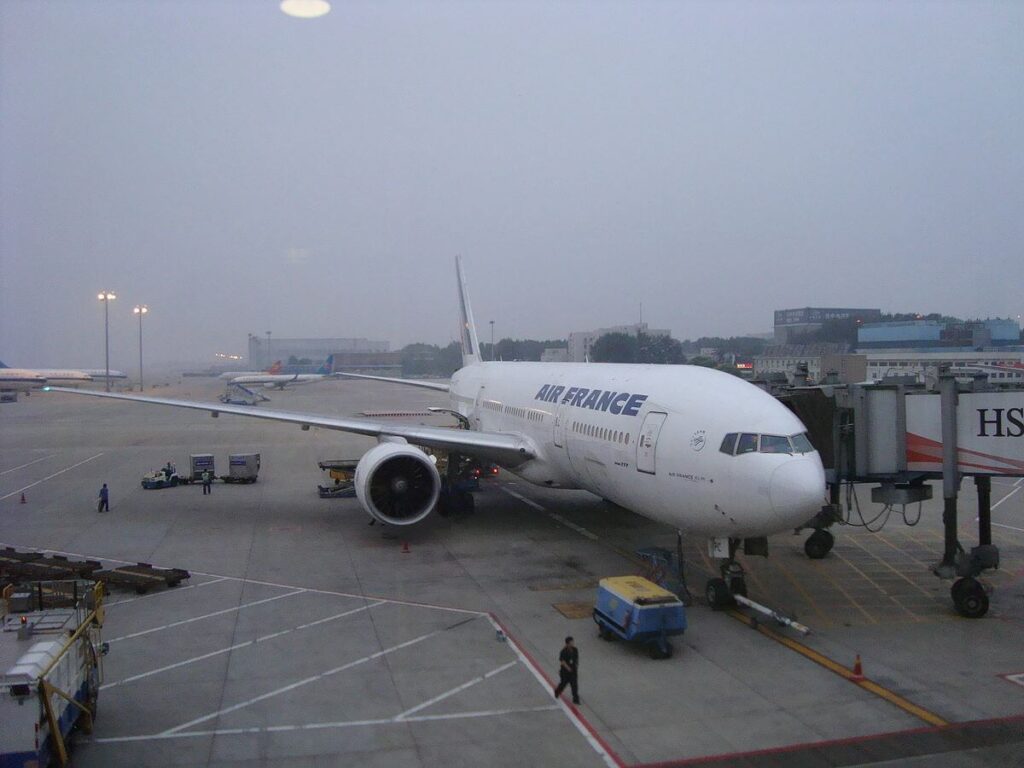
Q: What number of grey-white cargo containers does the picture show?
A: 2